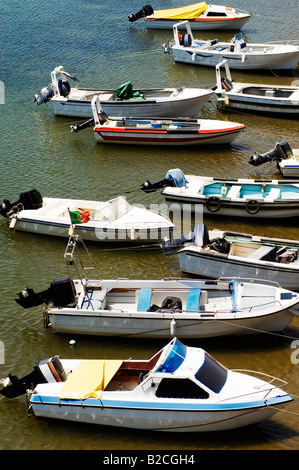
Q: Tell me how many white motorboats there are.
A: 11